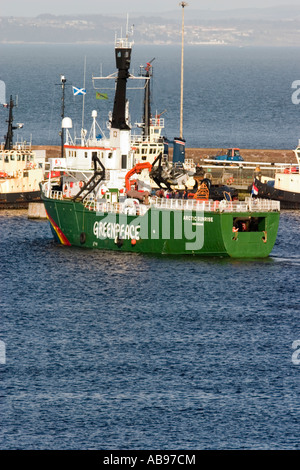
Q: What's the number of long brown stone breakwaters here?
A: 1